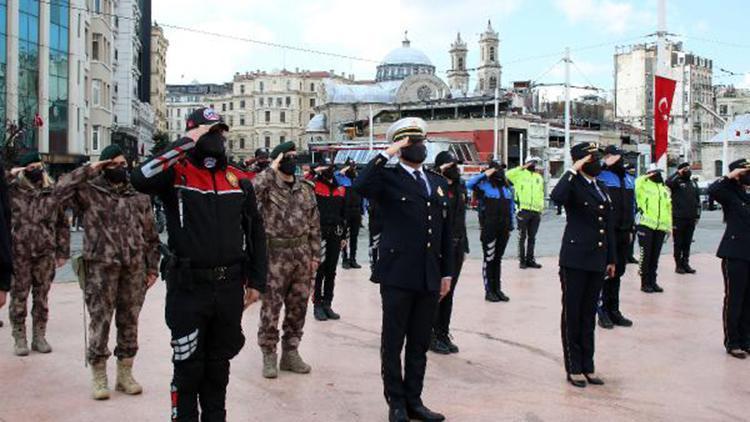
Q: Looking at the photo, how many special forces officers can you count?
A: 3